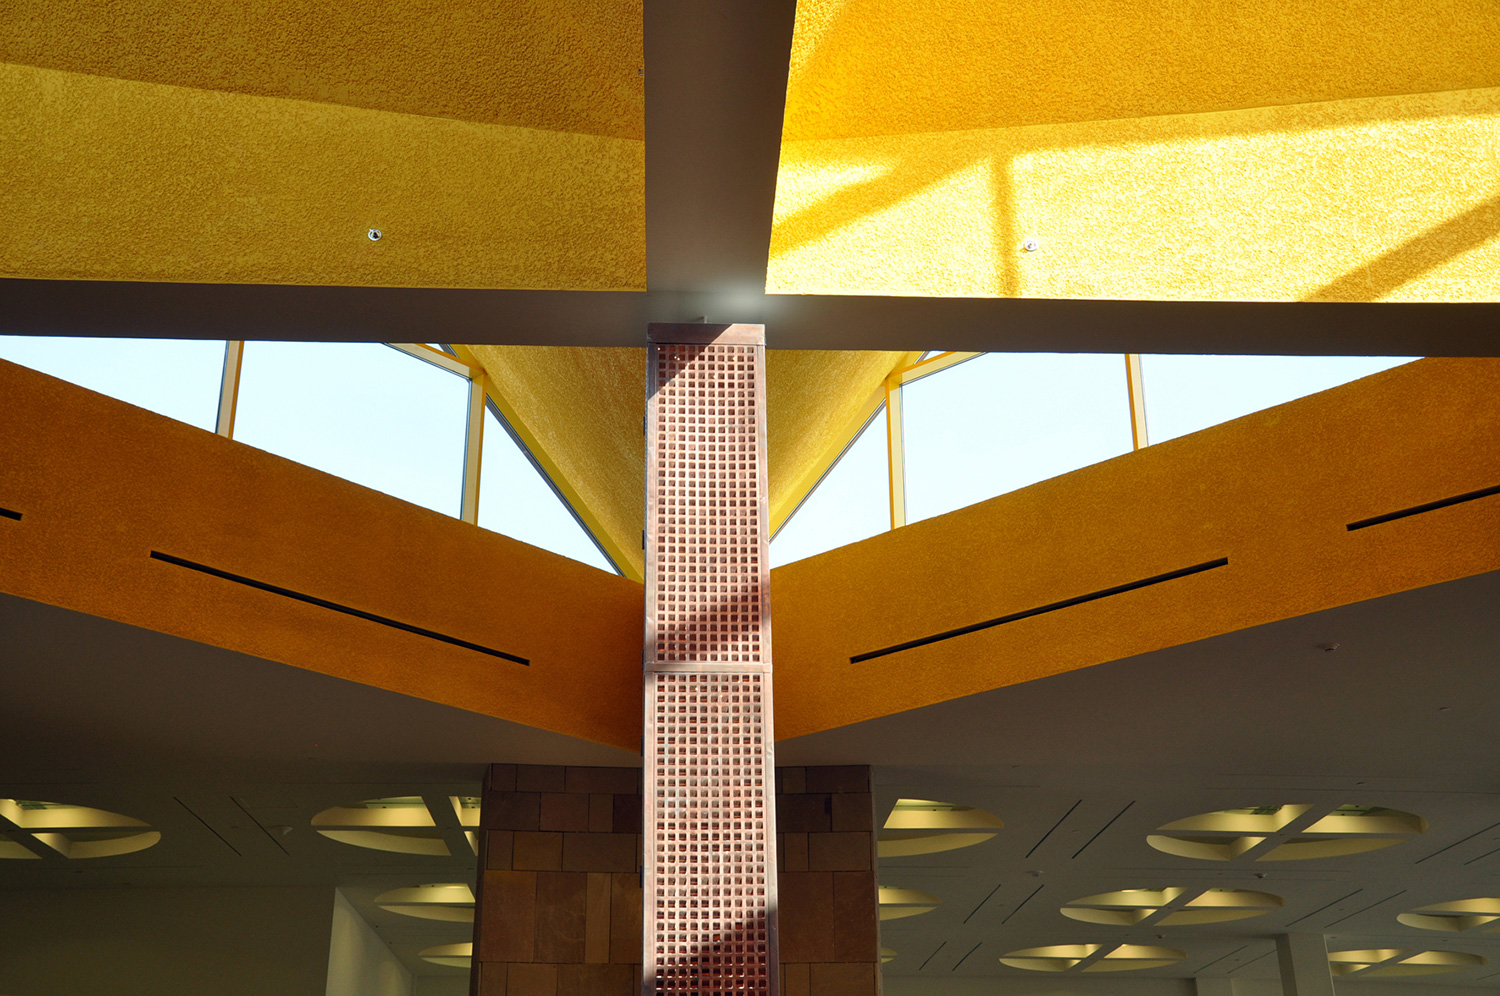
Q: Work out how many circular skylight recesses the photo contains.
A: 12